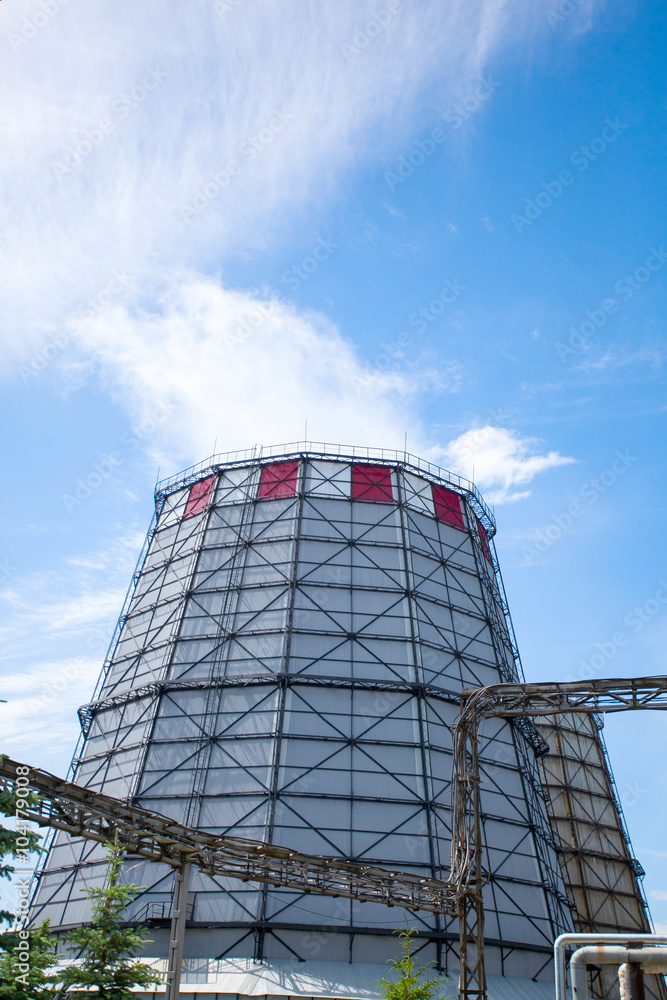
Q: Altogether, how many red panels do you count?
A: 5